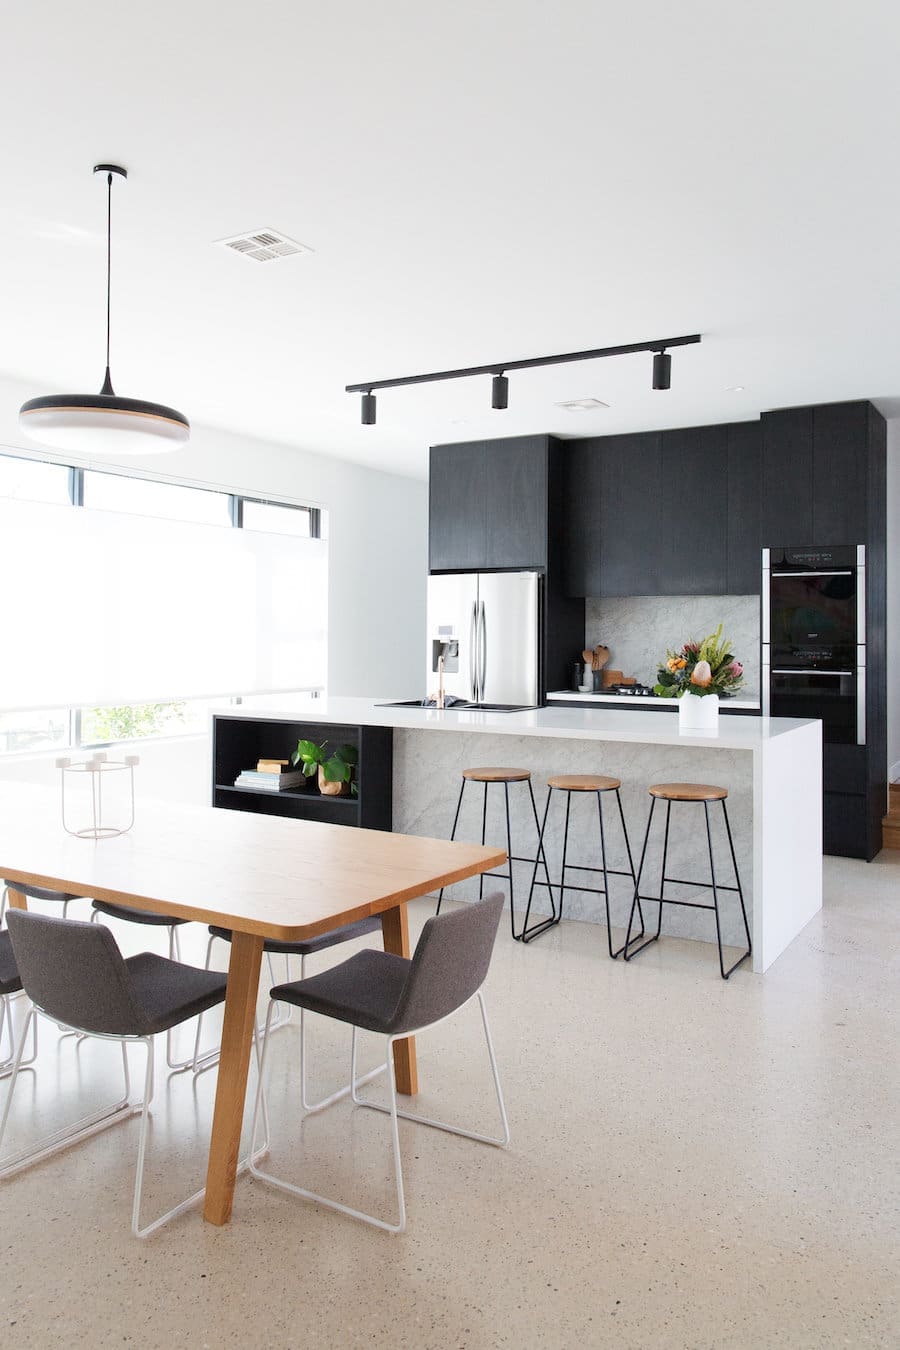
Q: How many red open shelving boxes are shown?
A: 0